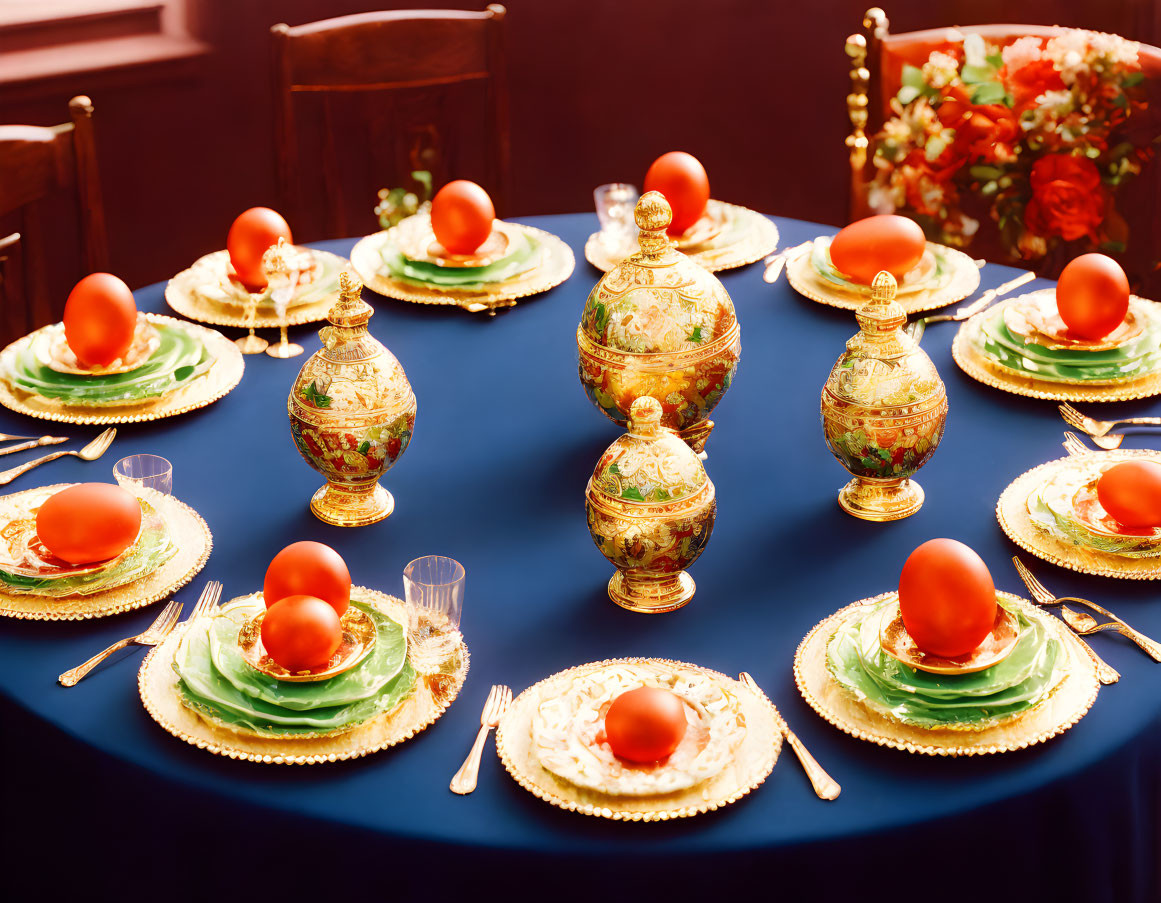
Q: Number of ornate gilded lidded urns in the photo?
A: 4